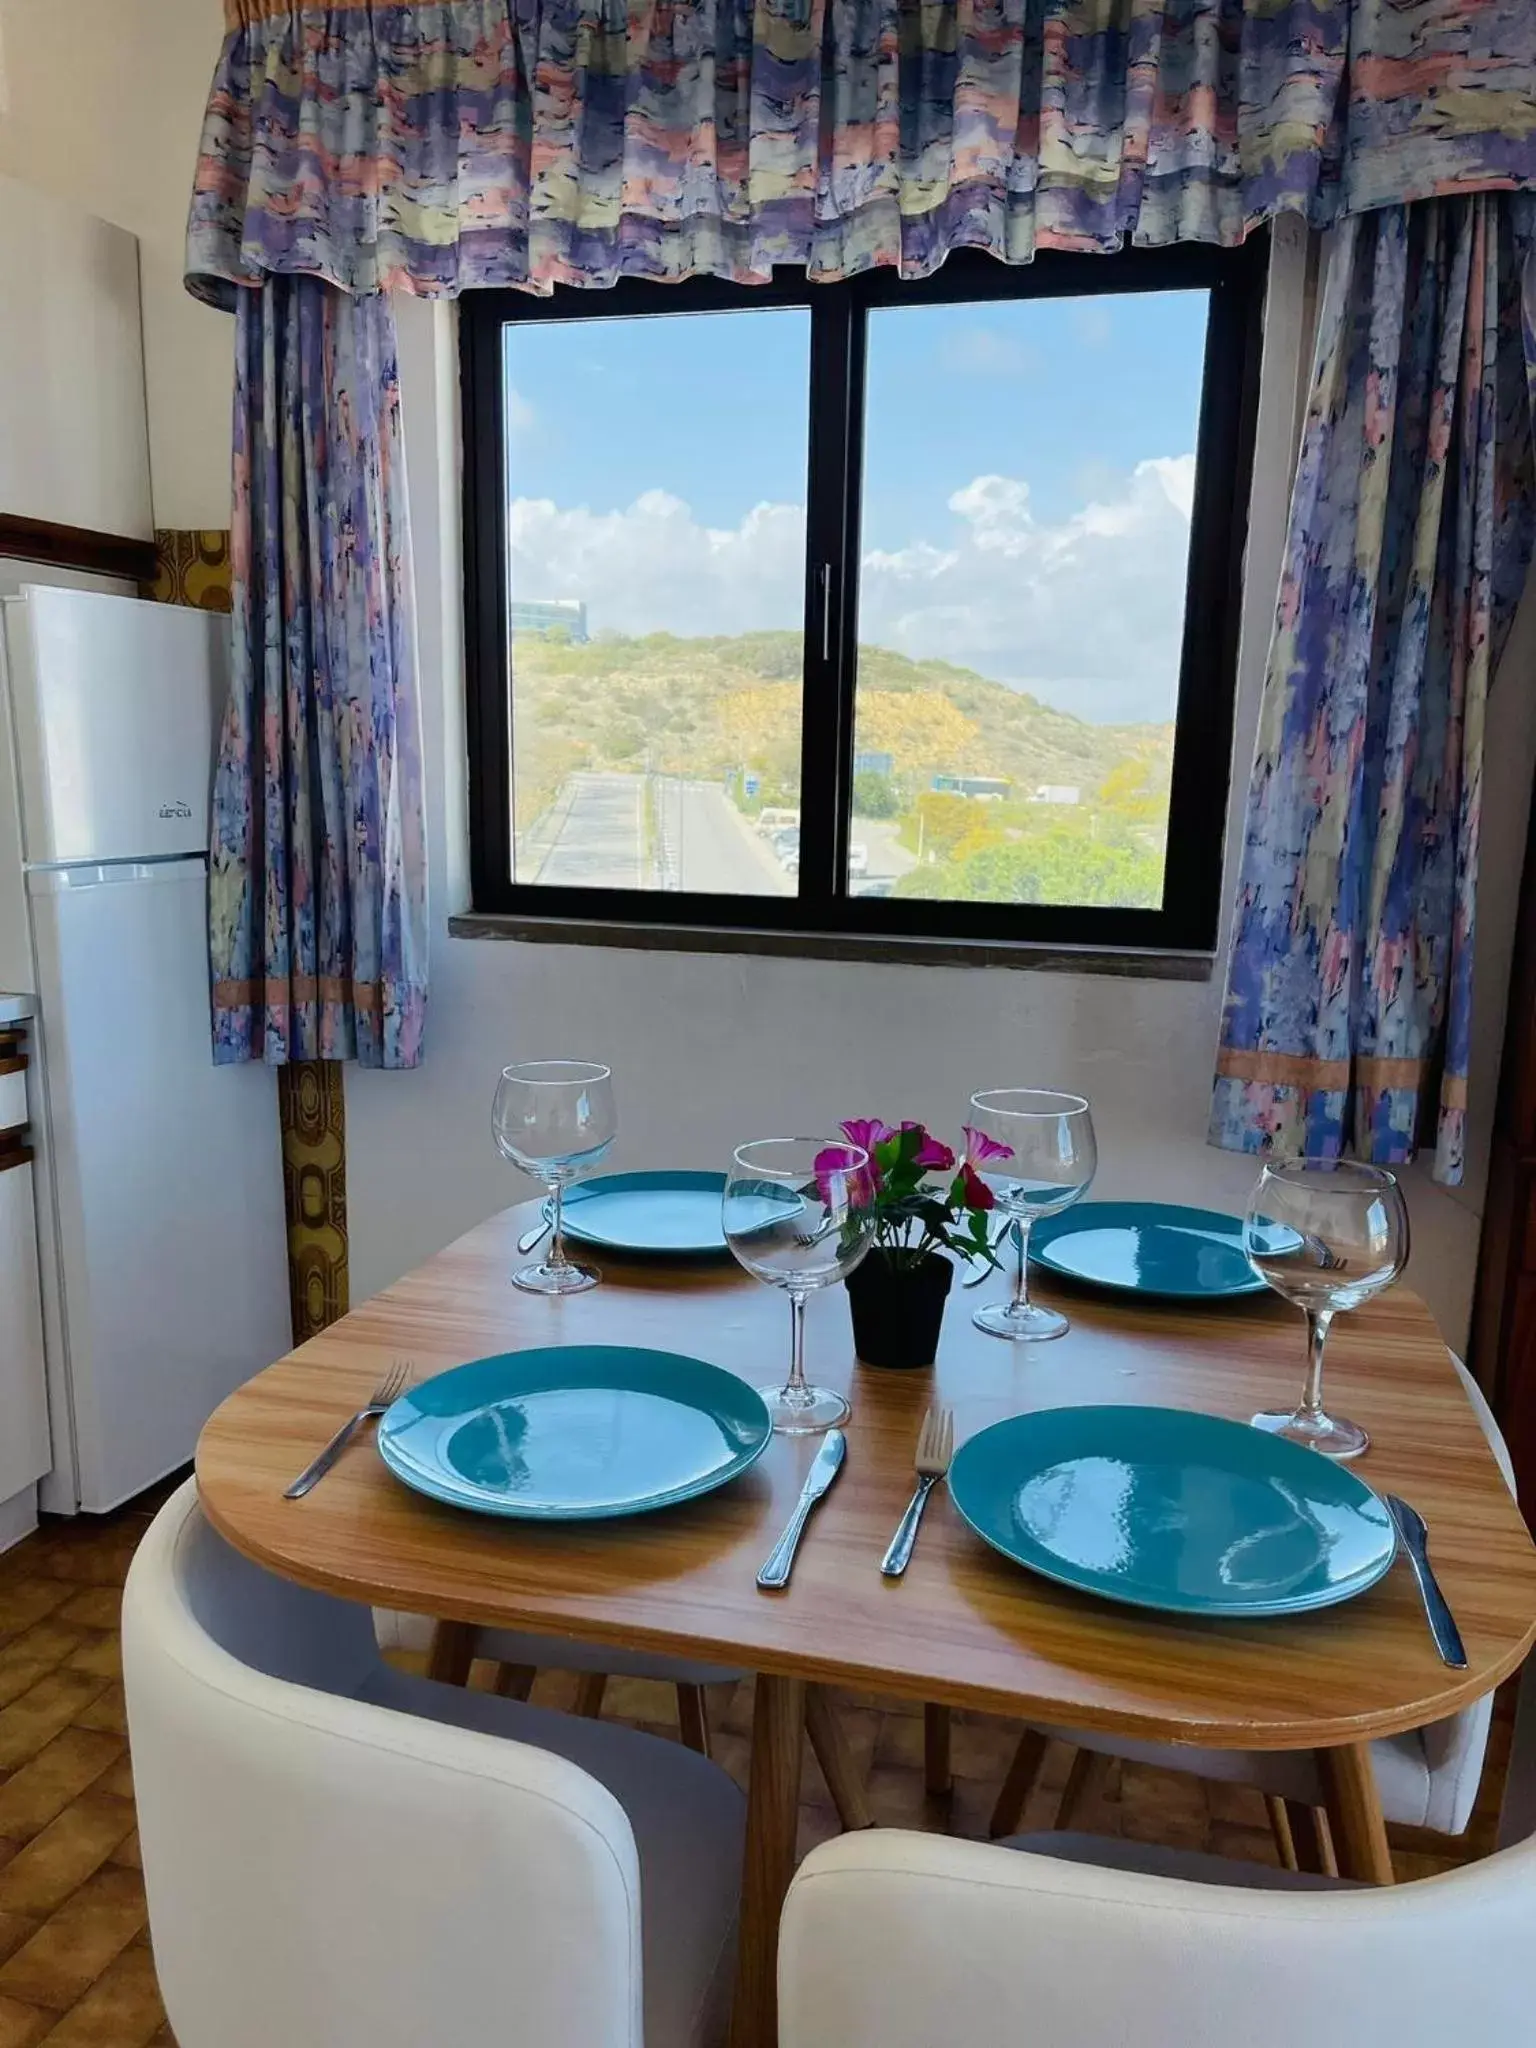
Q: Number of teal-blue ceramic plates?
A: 4